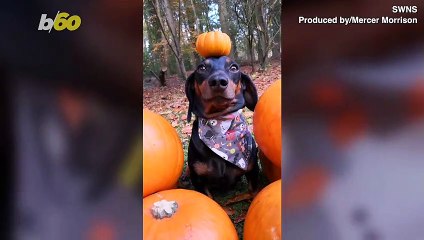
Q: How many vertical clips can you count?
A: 1